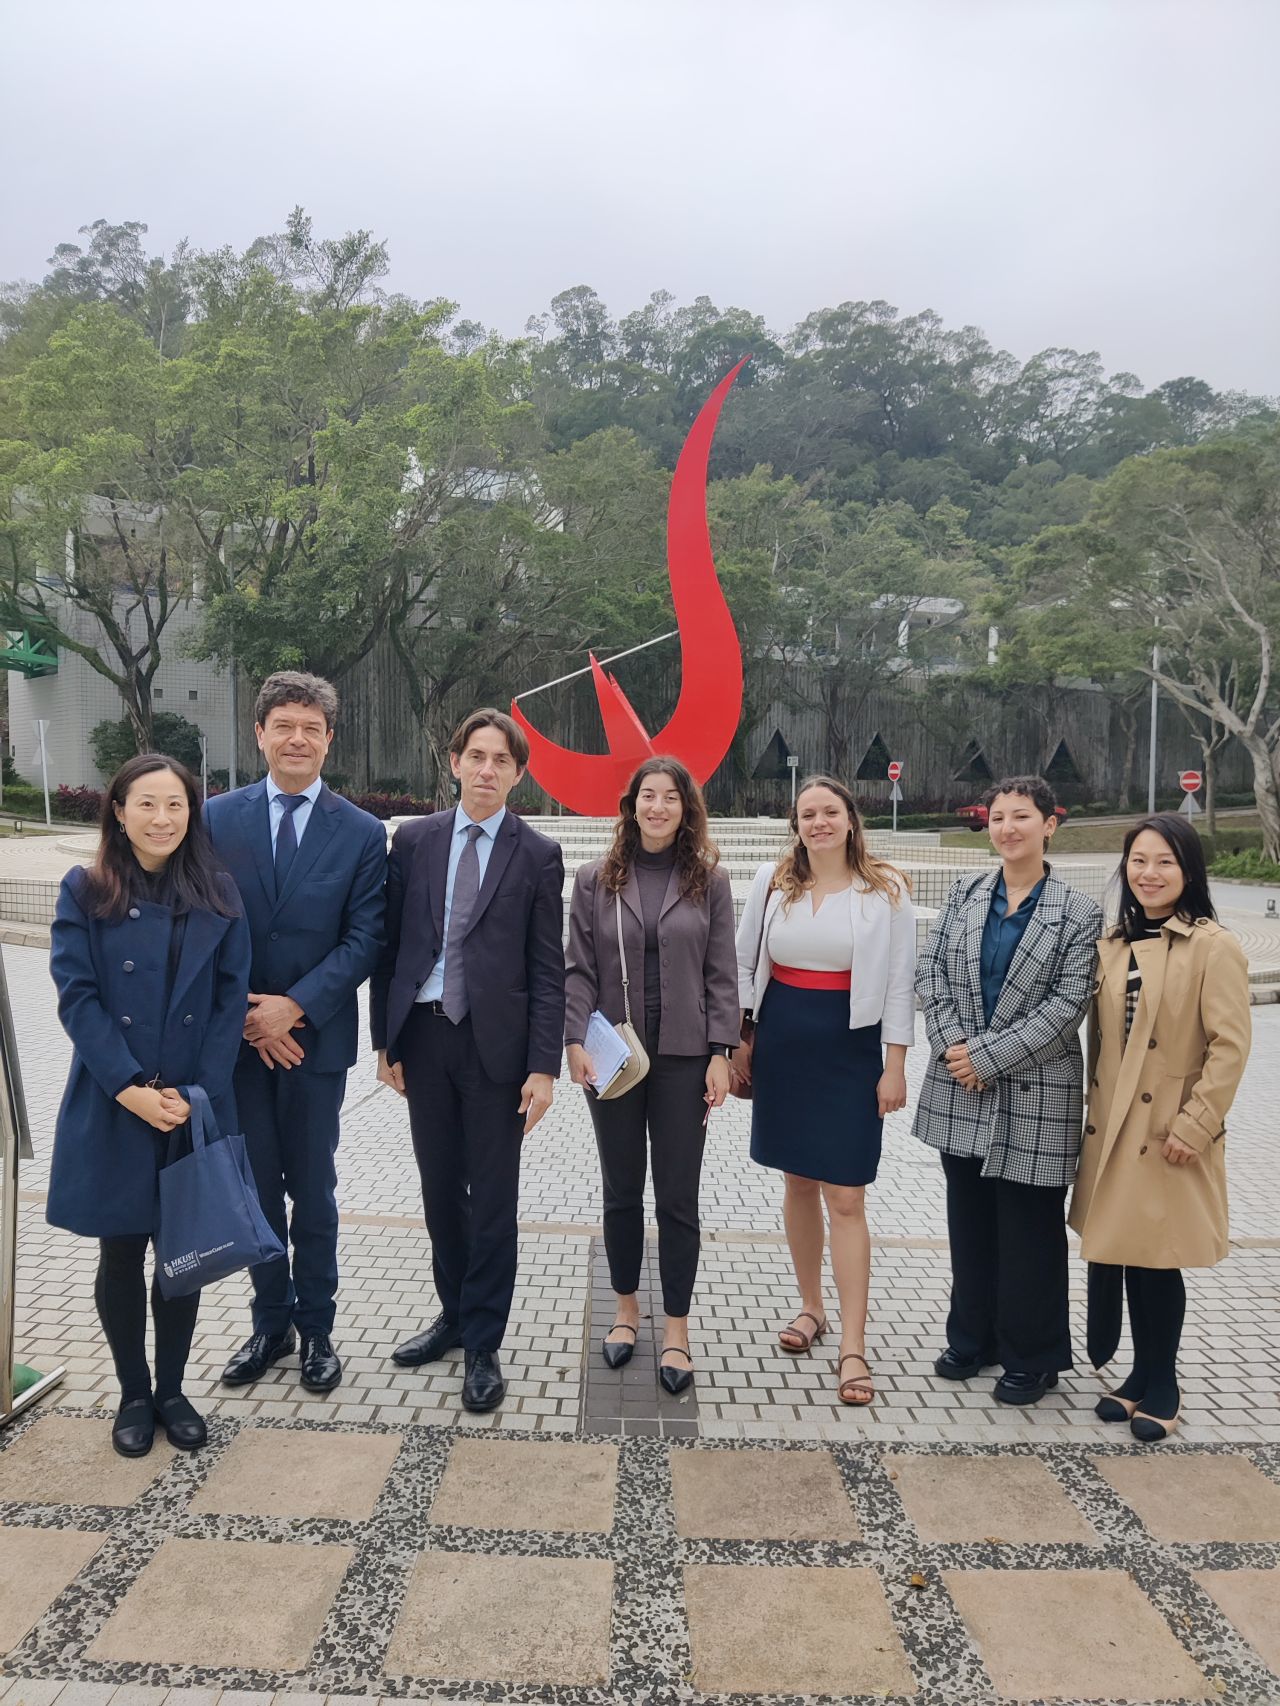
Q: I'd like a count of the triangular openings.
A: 4